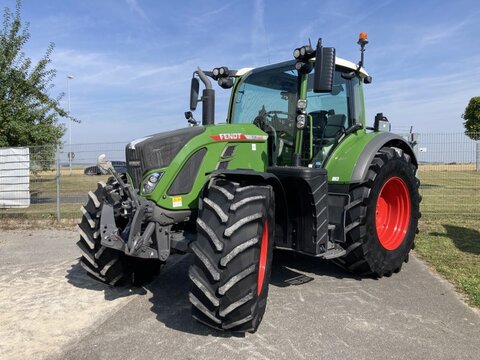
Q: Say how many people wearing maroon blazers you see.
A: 0